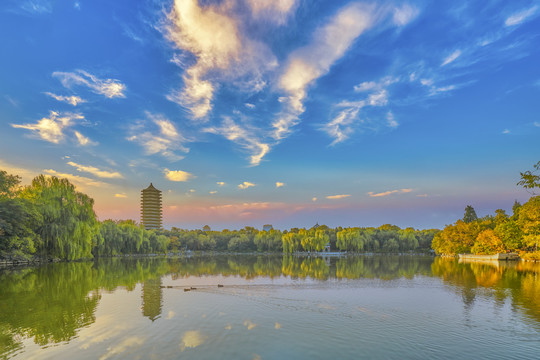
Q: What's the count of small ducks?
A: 5